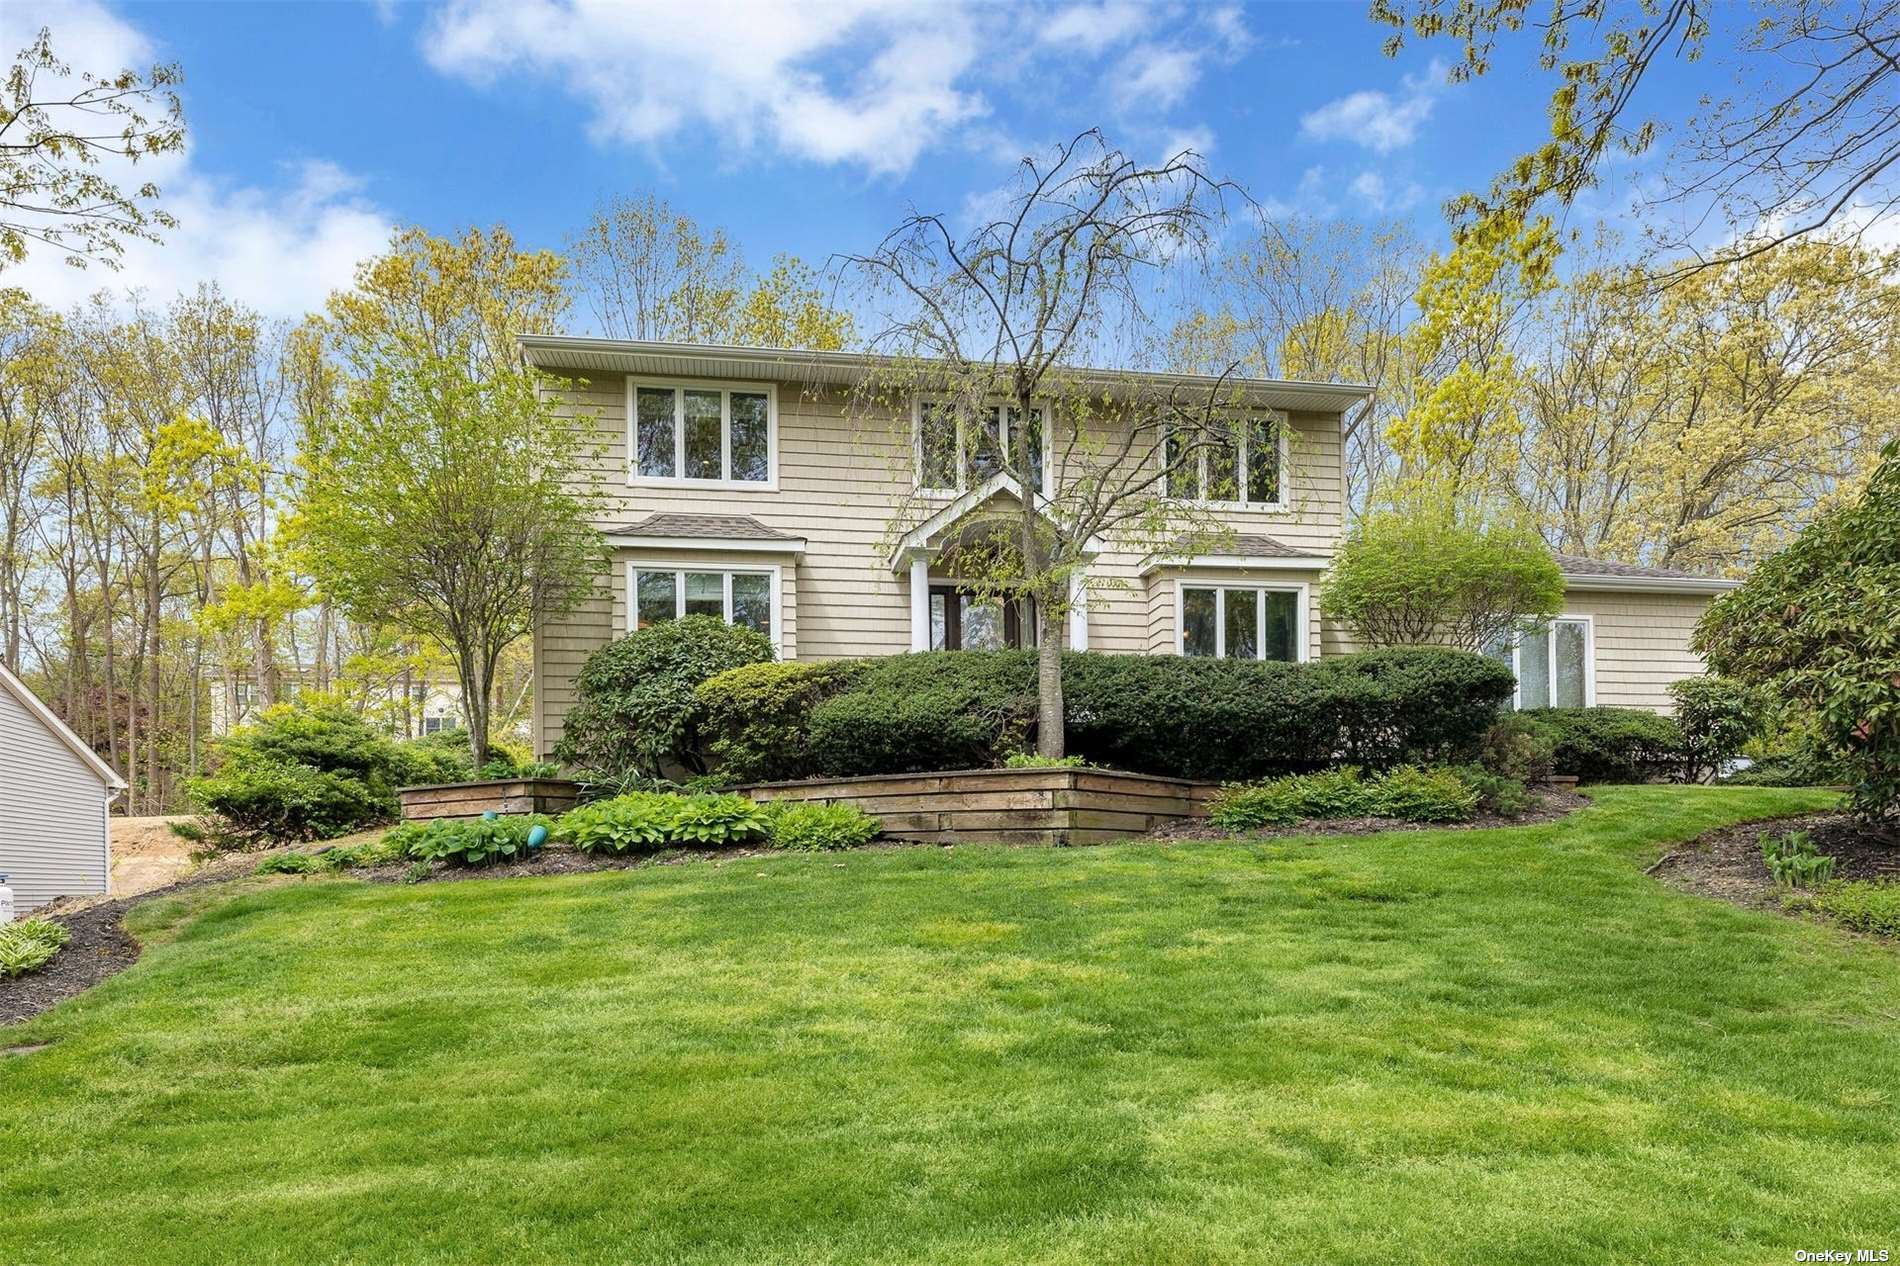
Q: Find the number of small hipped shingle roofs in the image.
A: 2